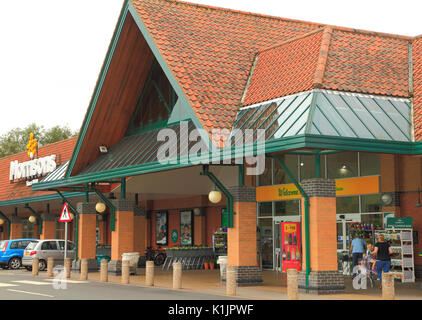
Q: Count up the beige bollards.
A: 11